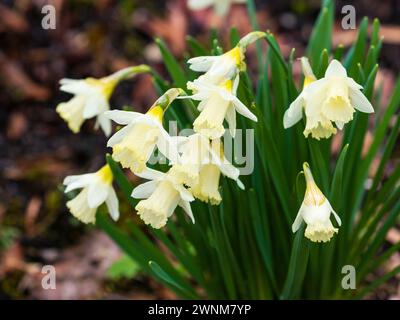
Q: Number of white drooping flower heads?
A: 11